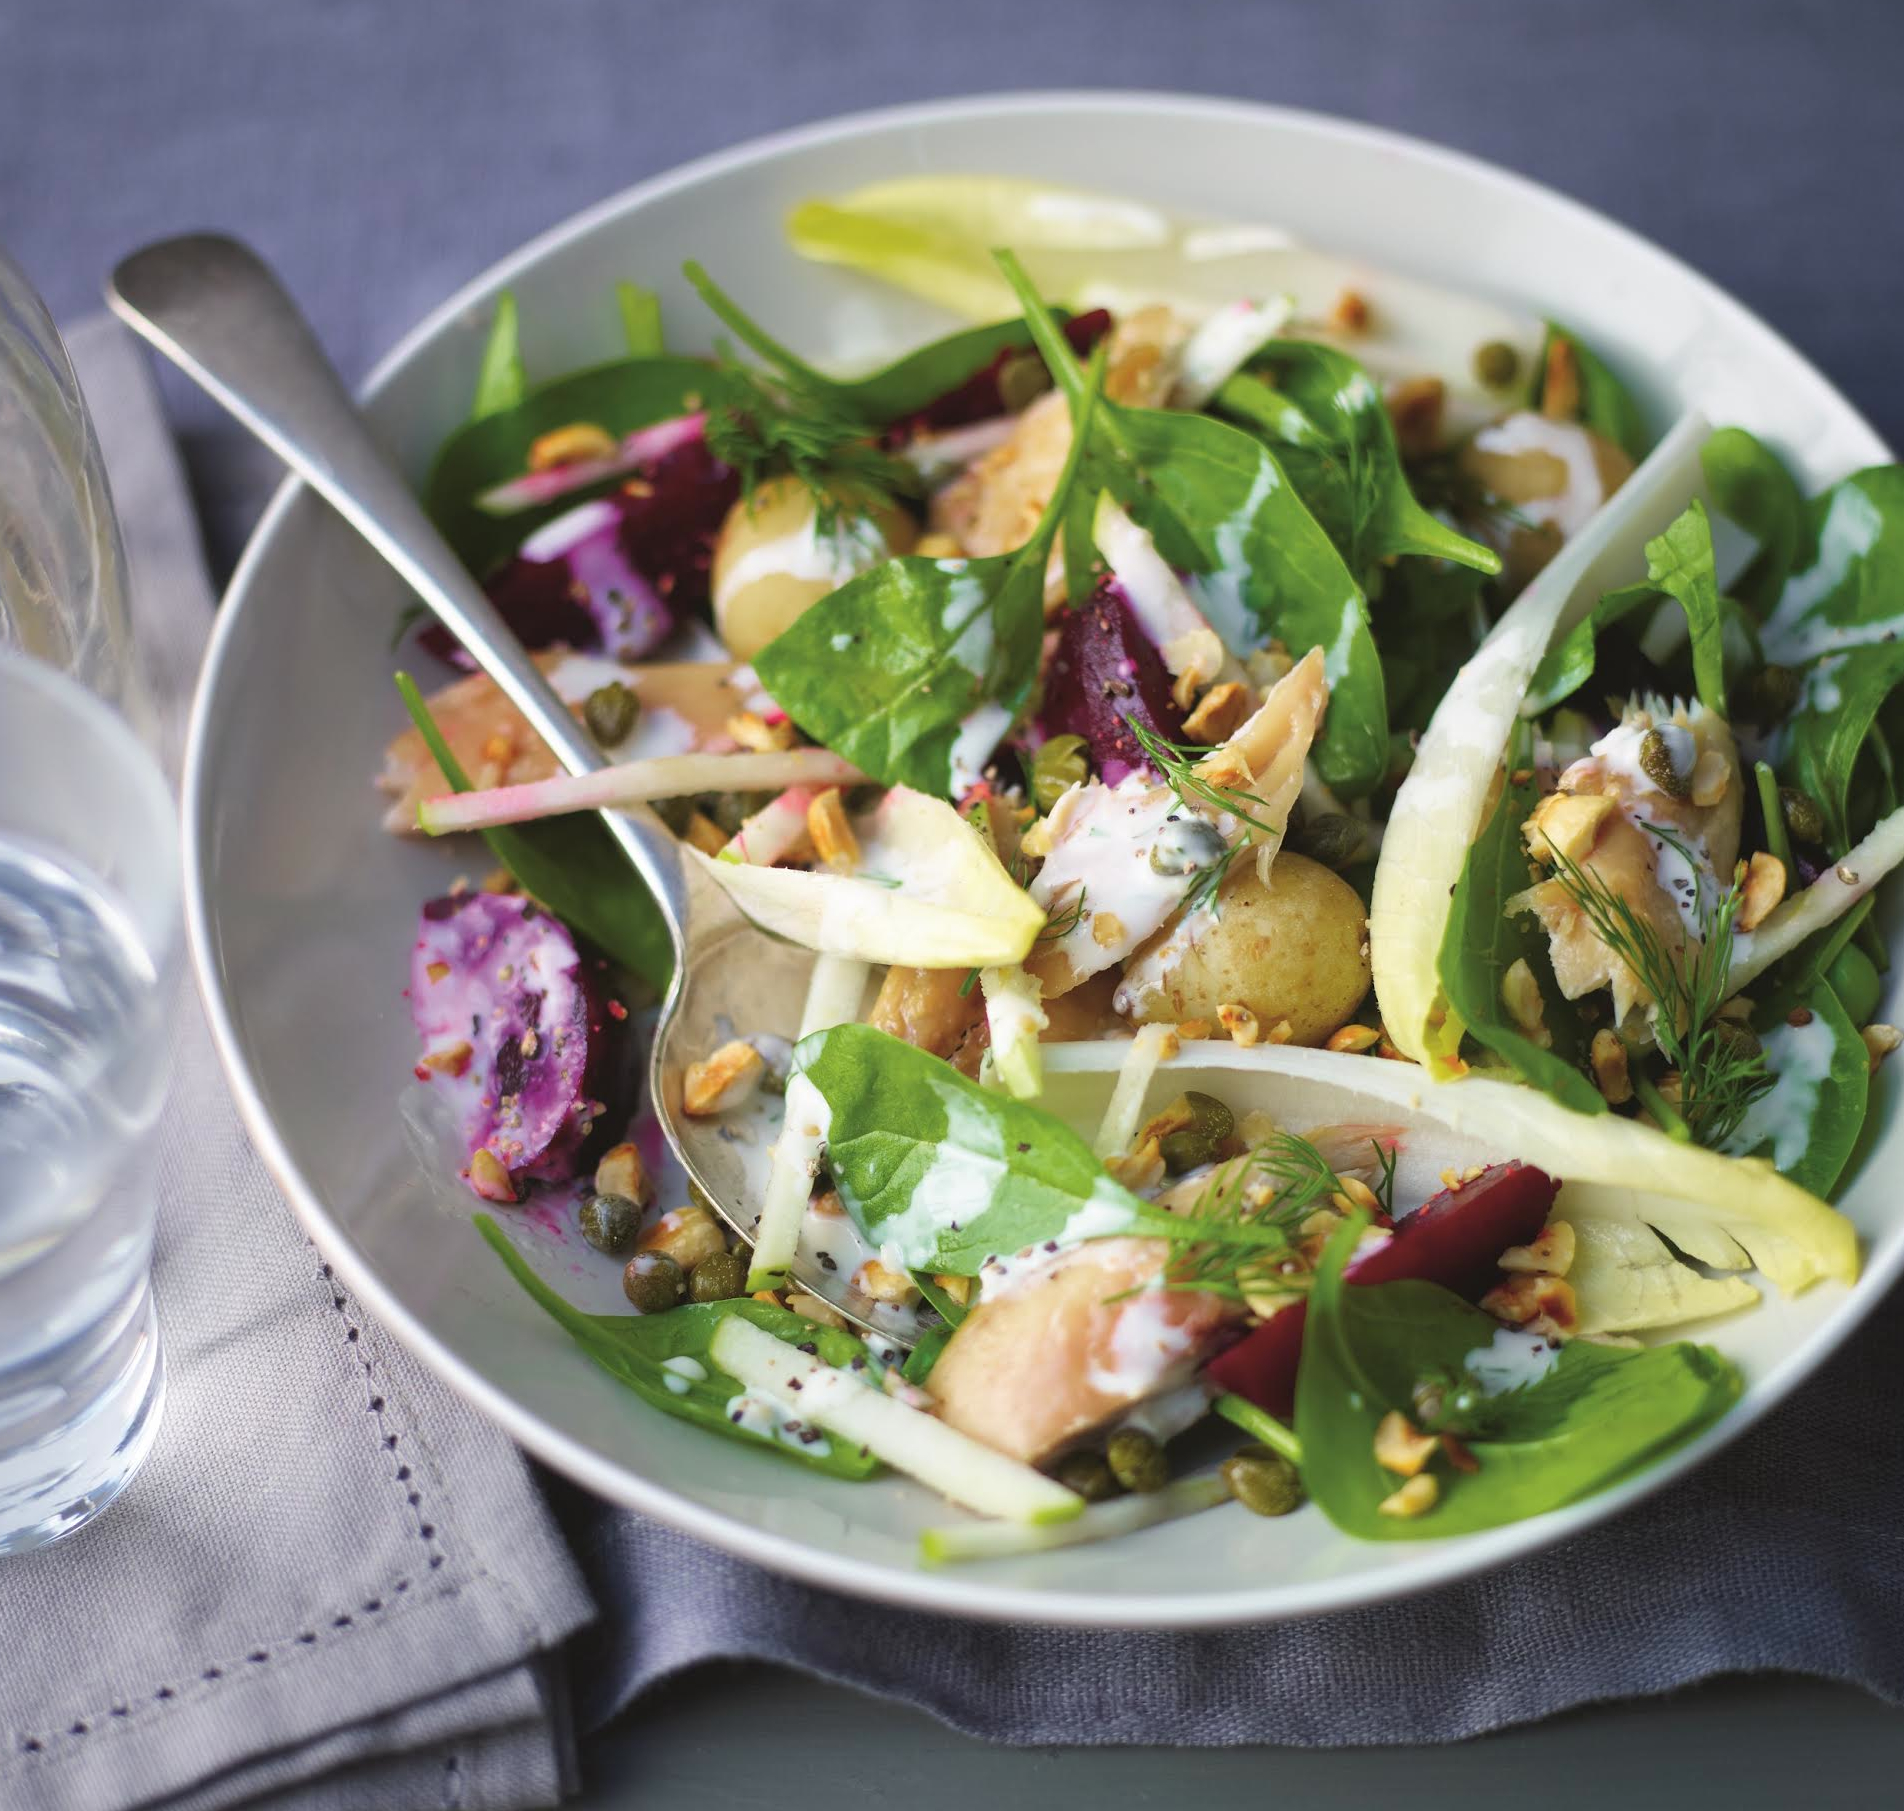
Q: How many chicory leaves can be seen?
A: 4